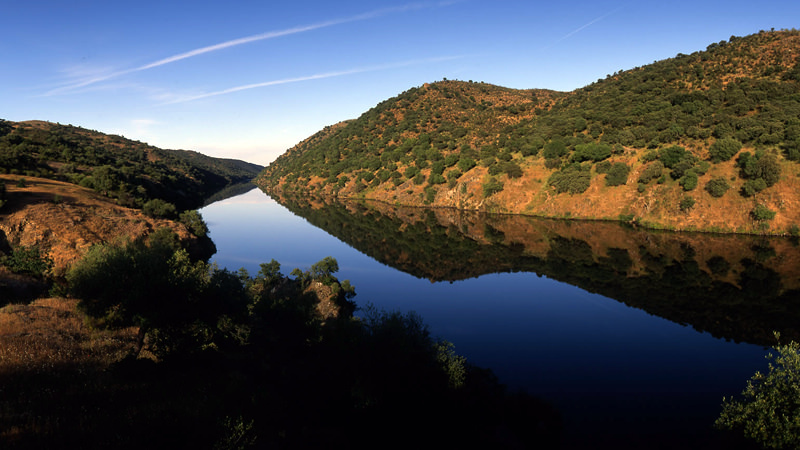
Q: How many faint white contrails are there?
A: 3